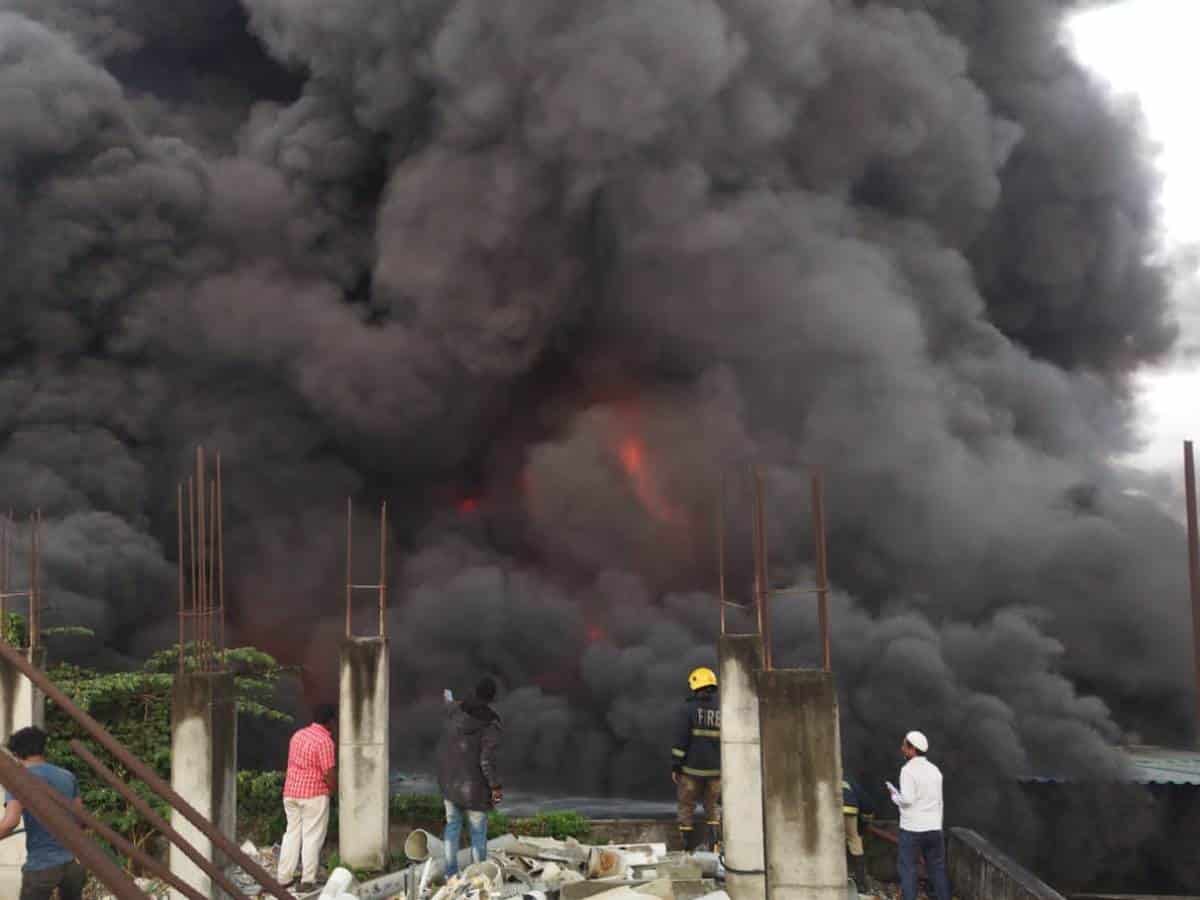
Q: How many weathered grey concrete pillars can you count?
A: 5